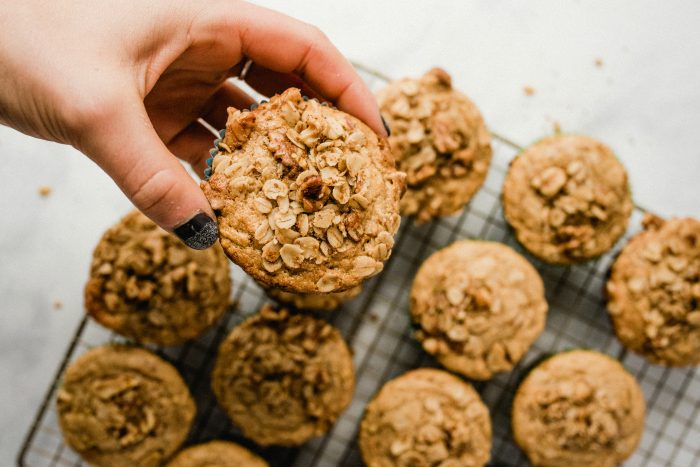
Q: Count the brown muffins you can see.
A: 12